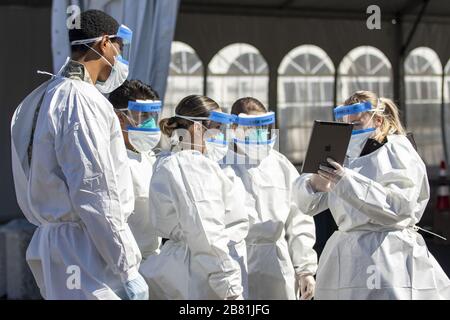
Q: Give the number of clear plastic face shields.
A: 5